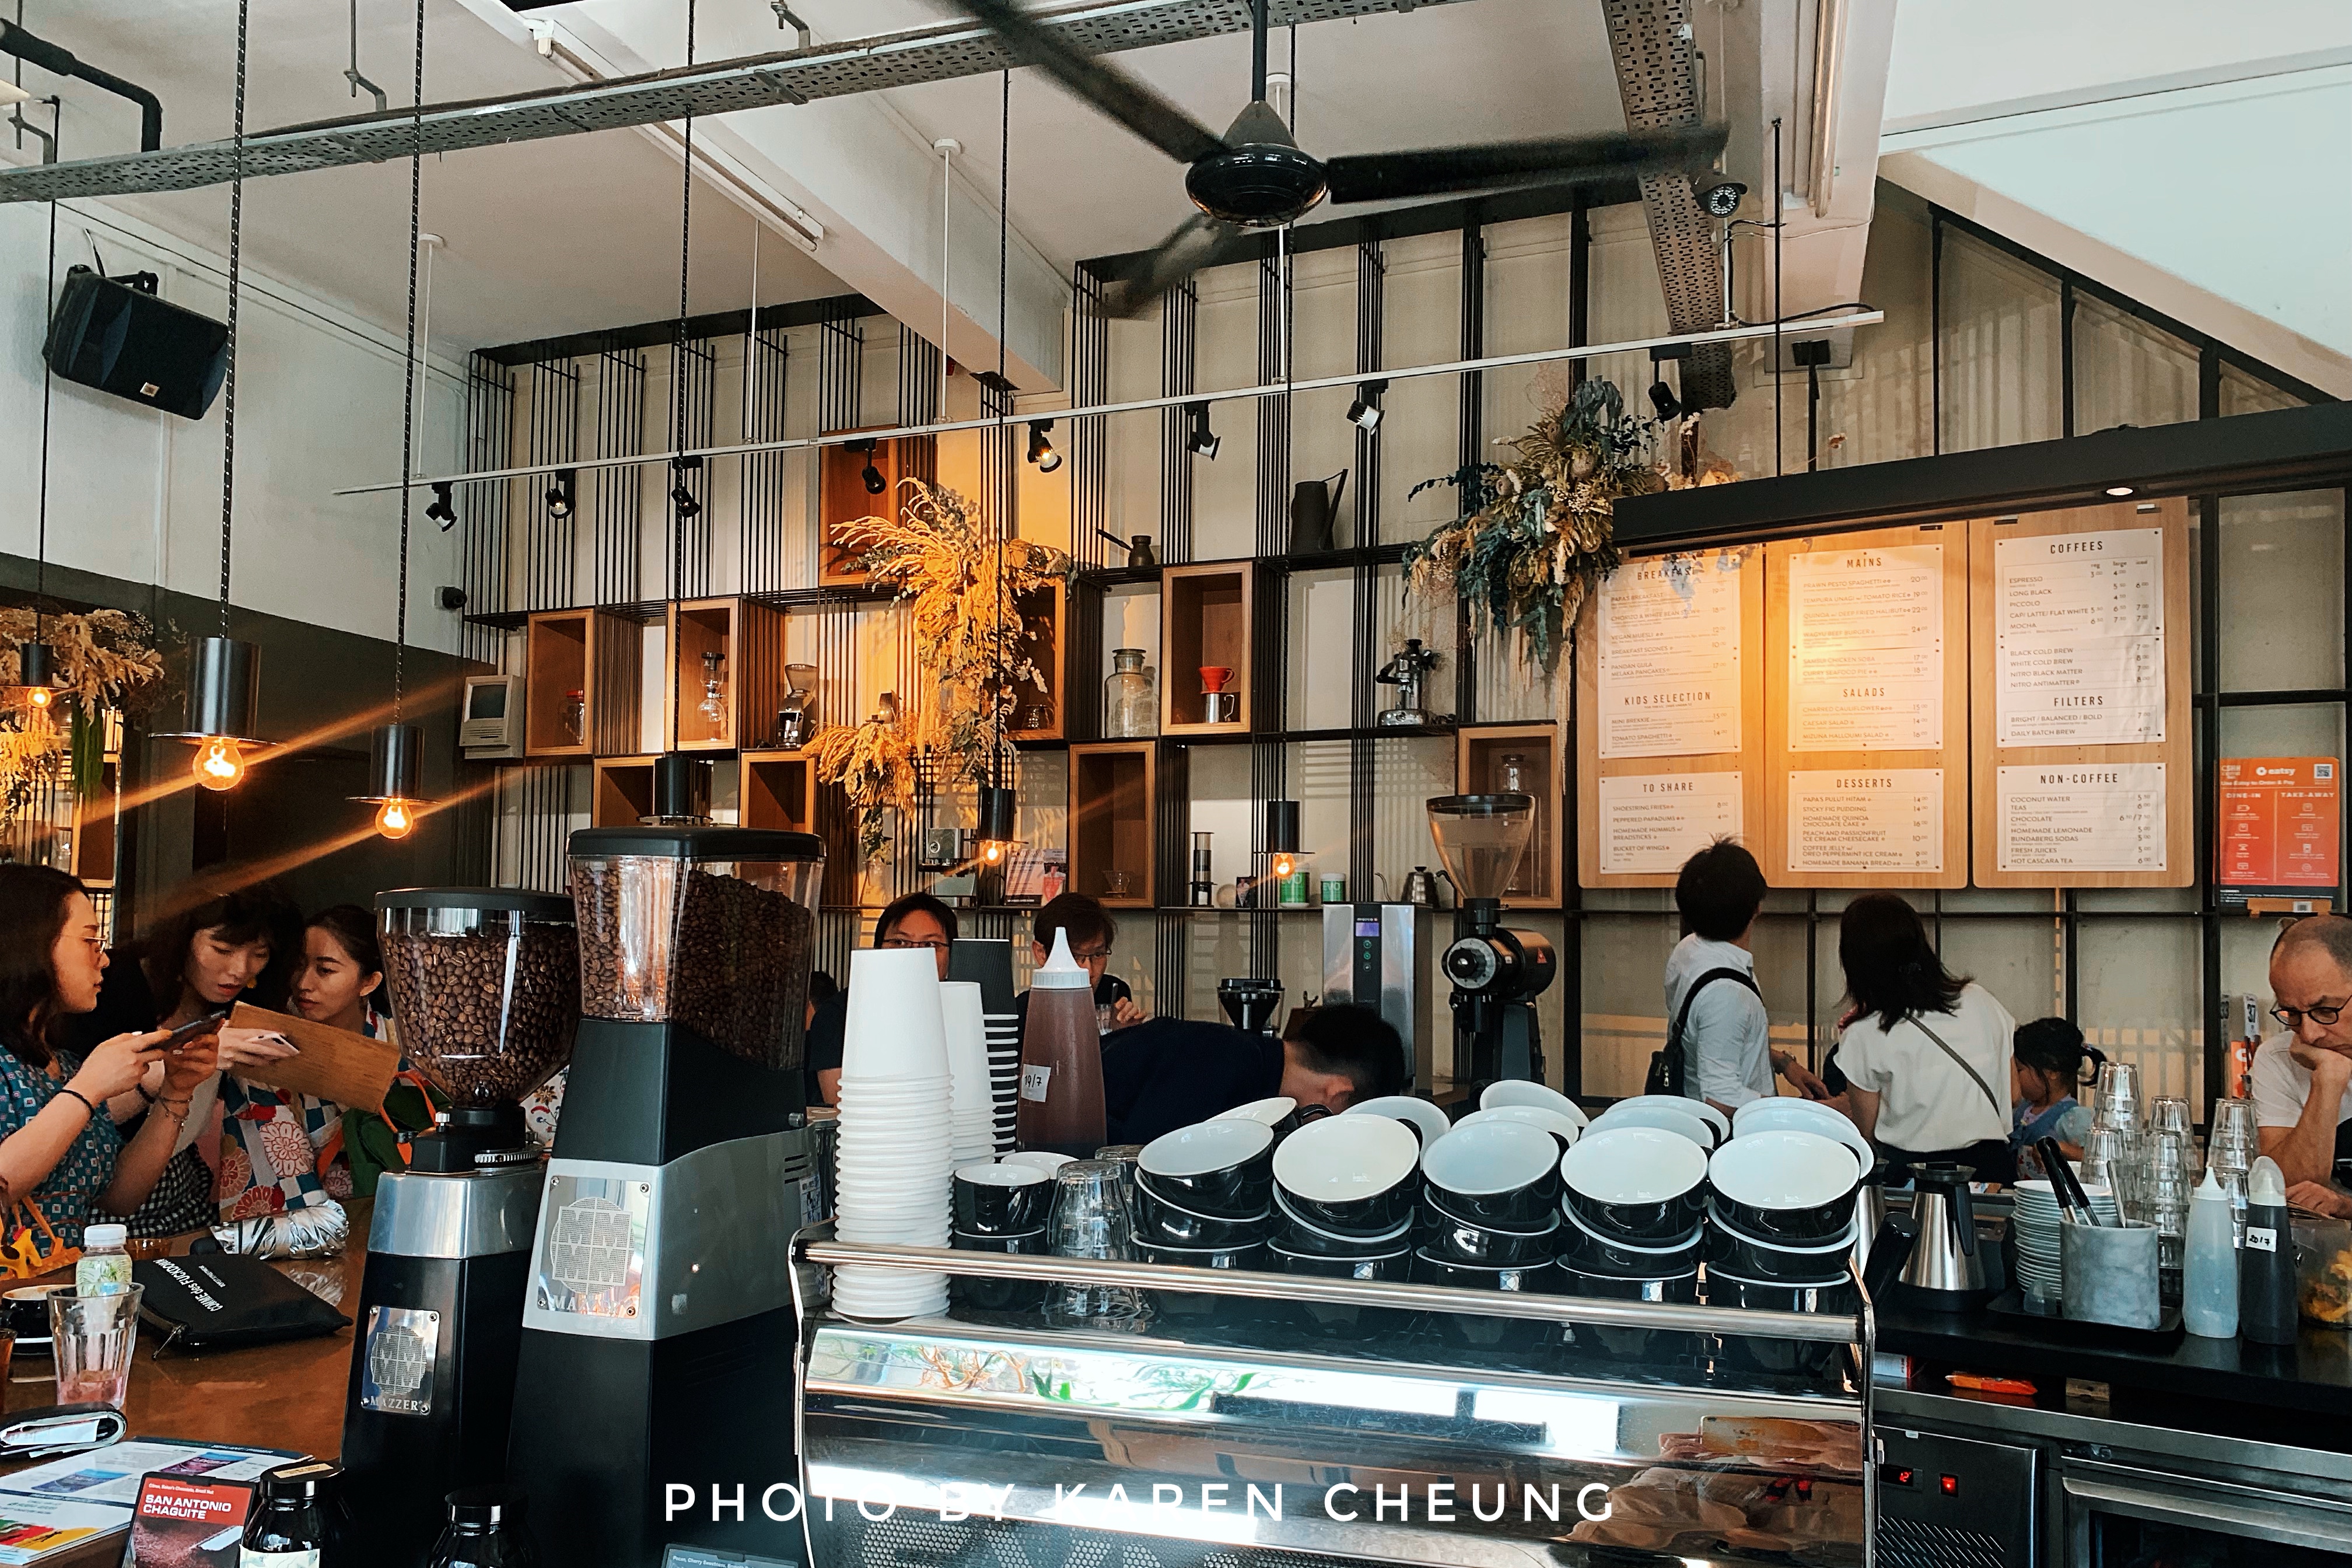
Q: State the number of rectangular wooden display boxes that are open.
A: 9